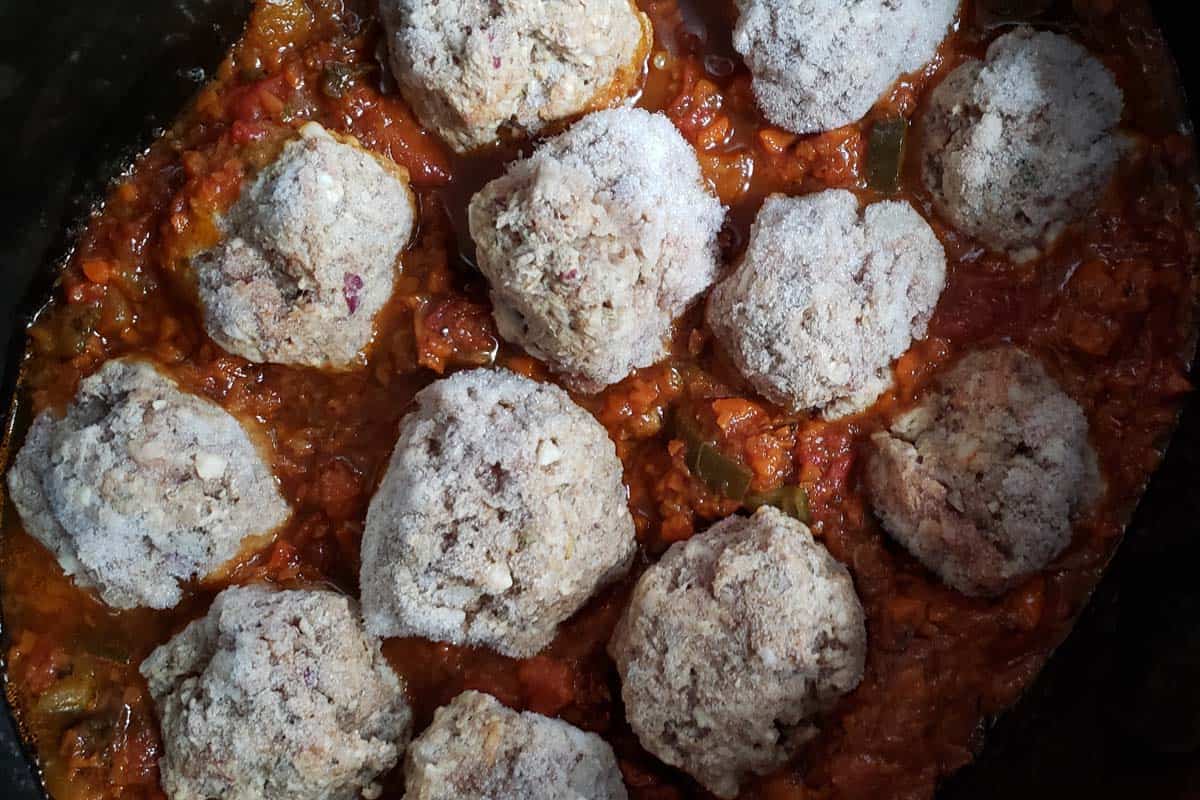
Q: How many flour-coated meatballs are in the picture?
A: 12